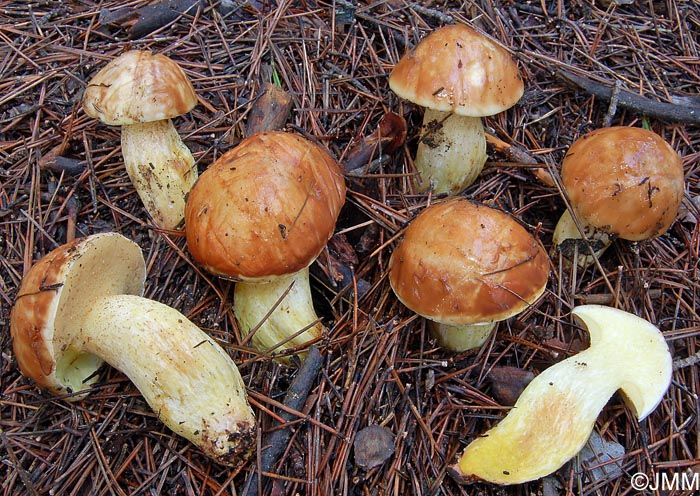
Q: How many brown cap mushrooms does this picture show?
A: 6